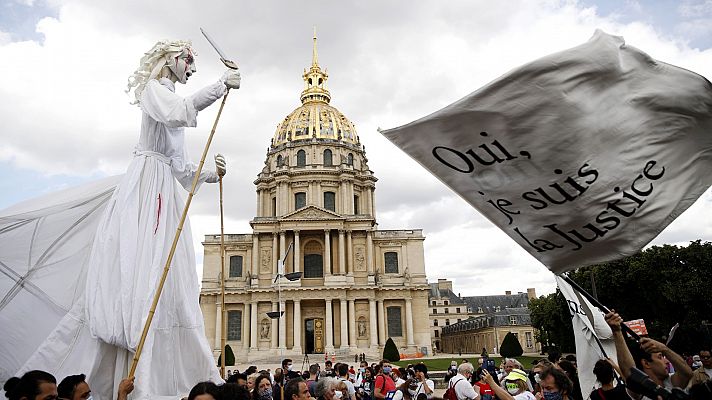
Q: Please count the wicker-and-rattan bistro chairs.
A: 0